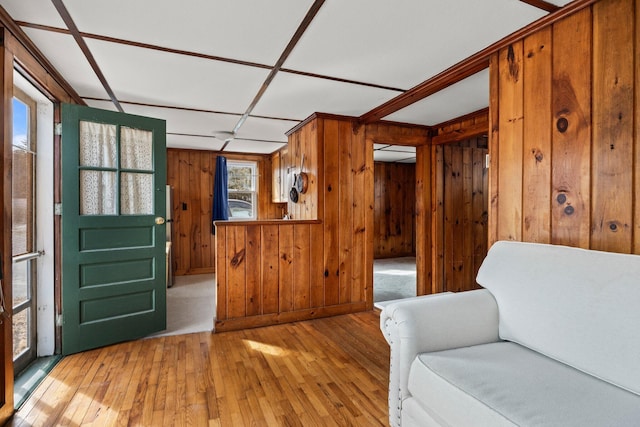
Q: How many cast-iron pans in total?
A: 1